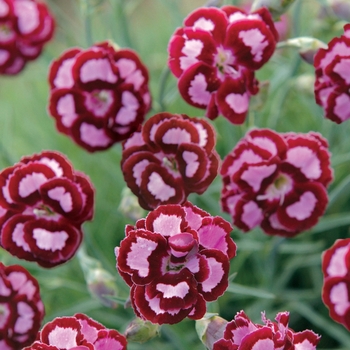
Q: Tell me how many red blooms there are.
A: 12